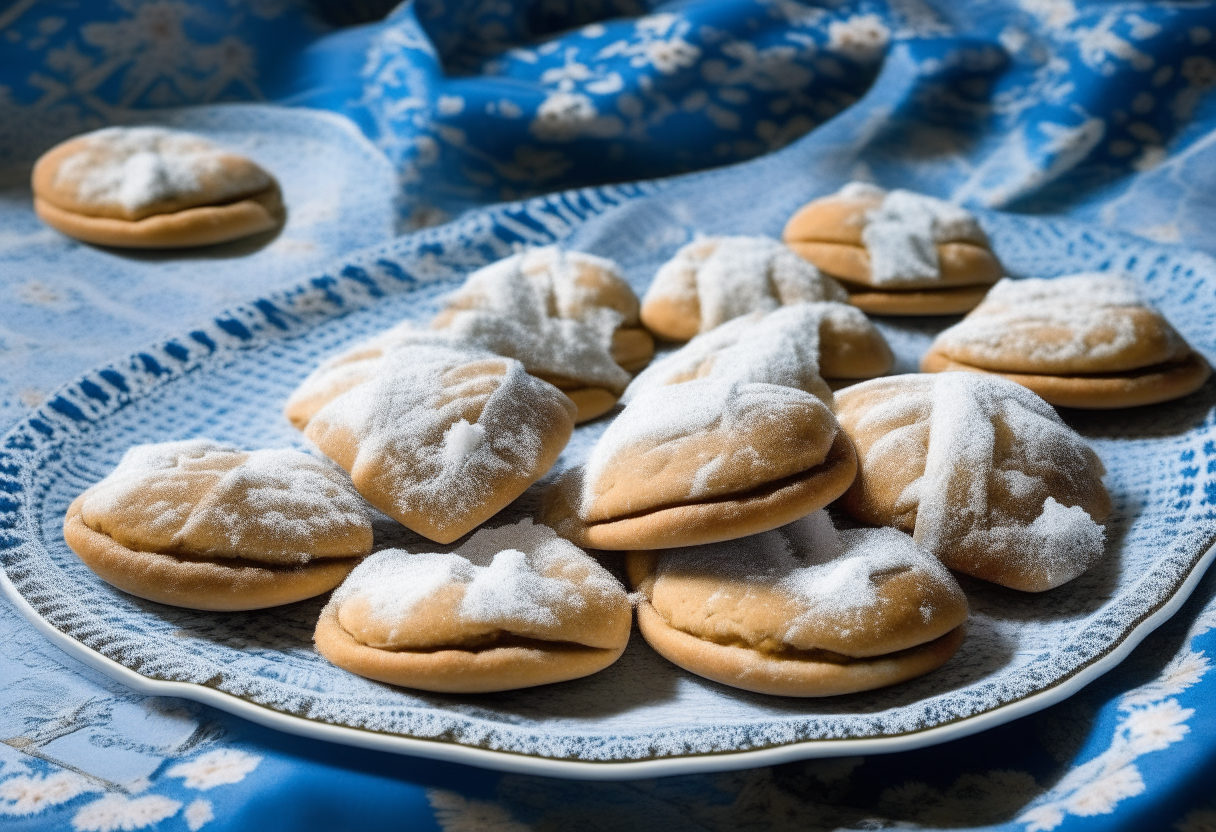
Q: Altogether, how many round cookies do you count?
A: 13